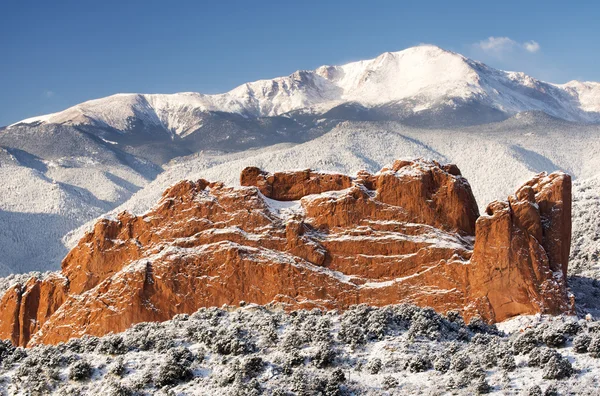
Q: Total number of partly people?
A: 0